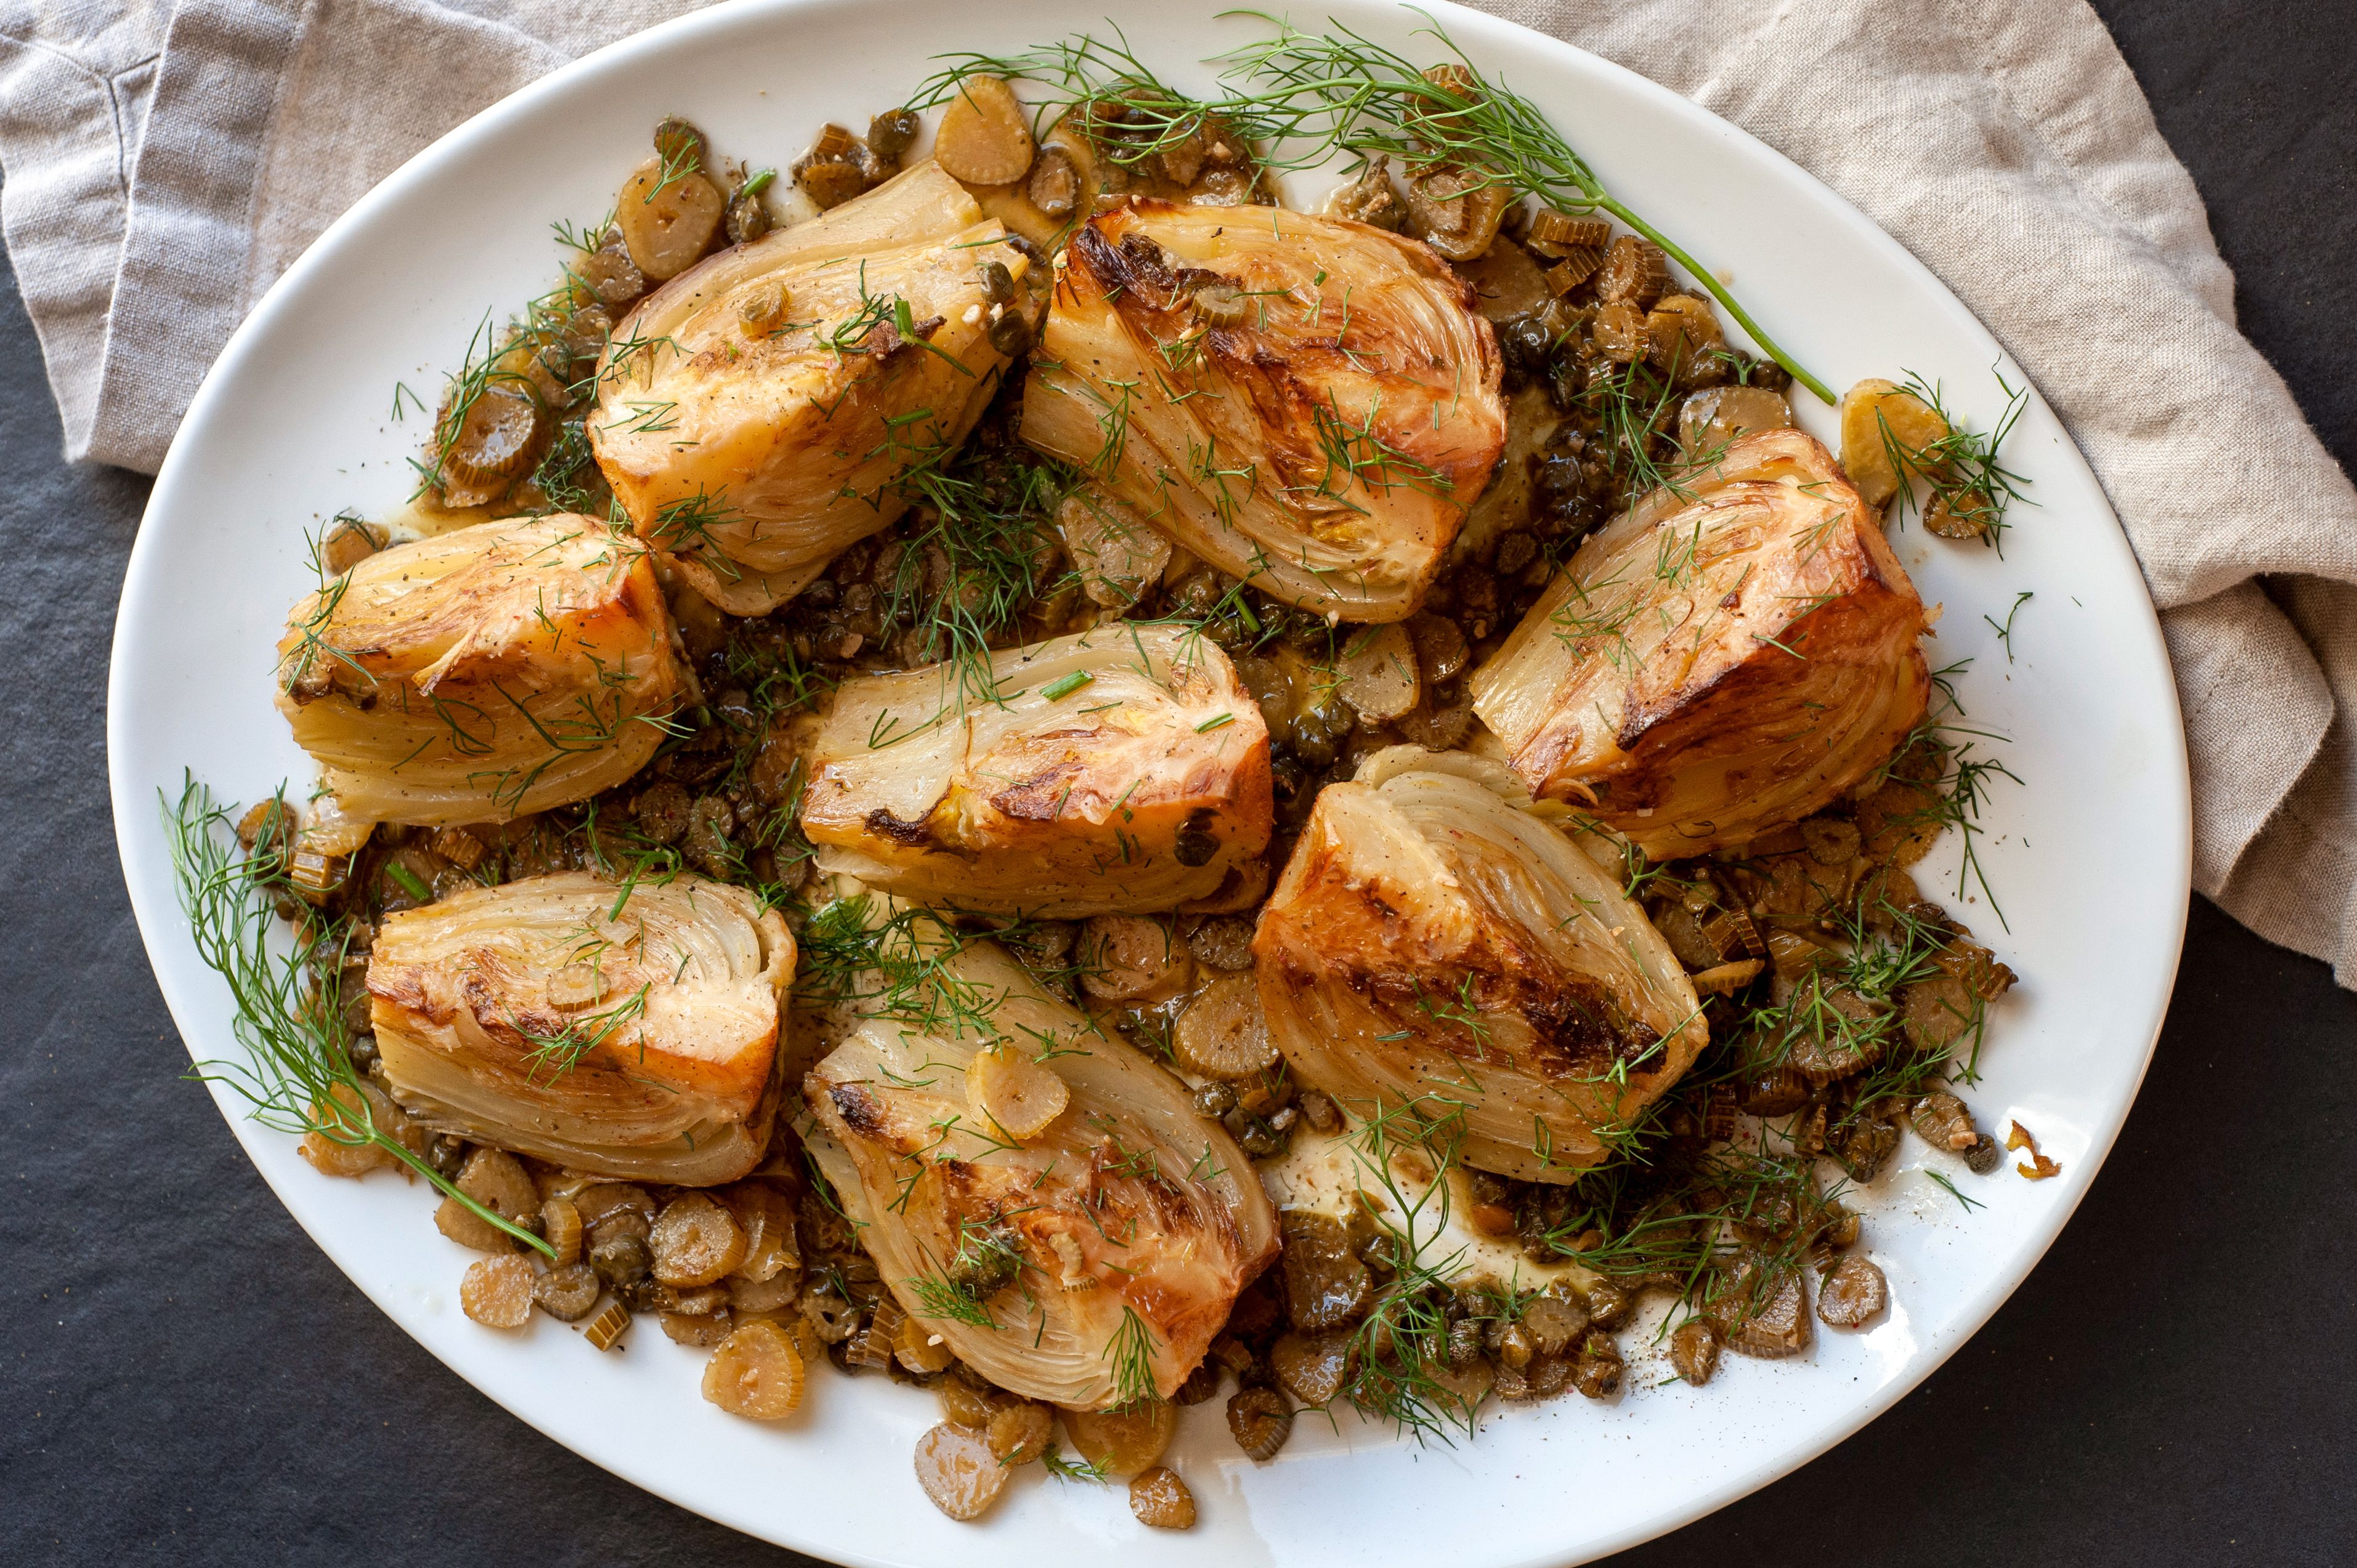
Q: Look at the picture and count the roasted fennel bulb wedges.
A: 8